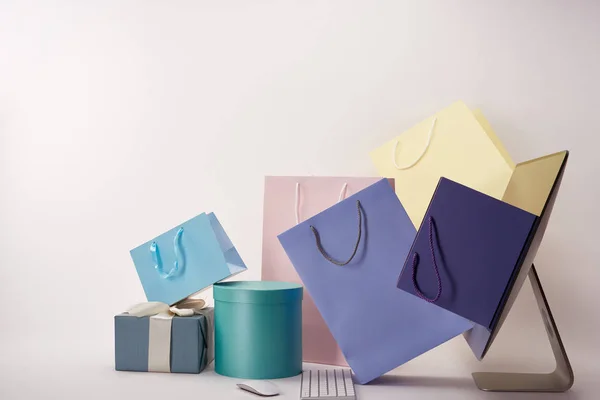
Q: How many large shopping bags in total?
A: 4